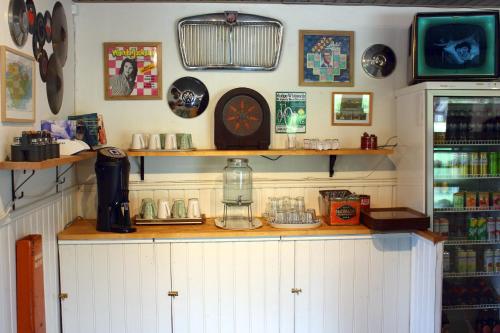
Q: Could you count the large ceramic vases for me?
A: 0